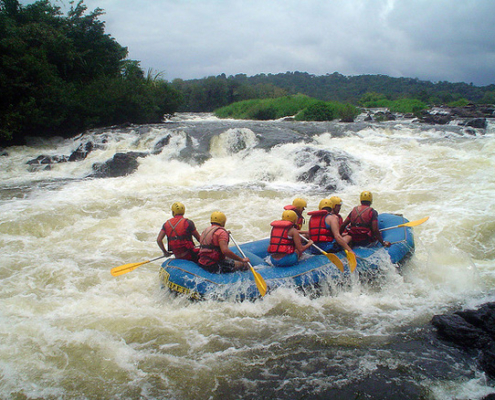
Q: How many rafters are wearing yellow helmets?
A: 7